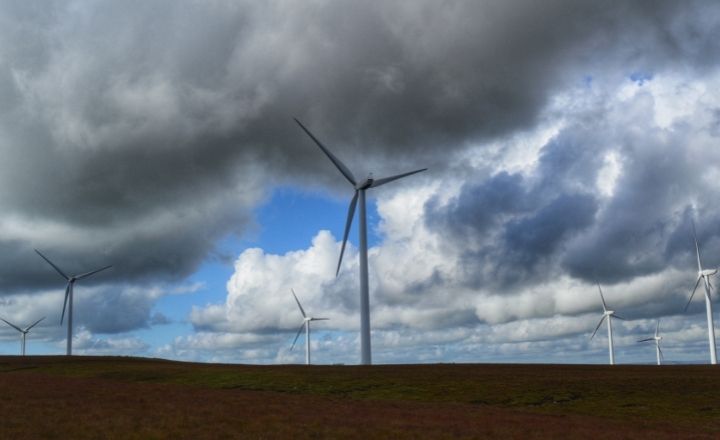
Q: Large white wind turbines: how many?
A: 7